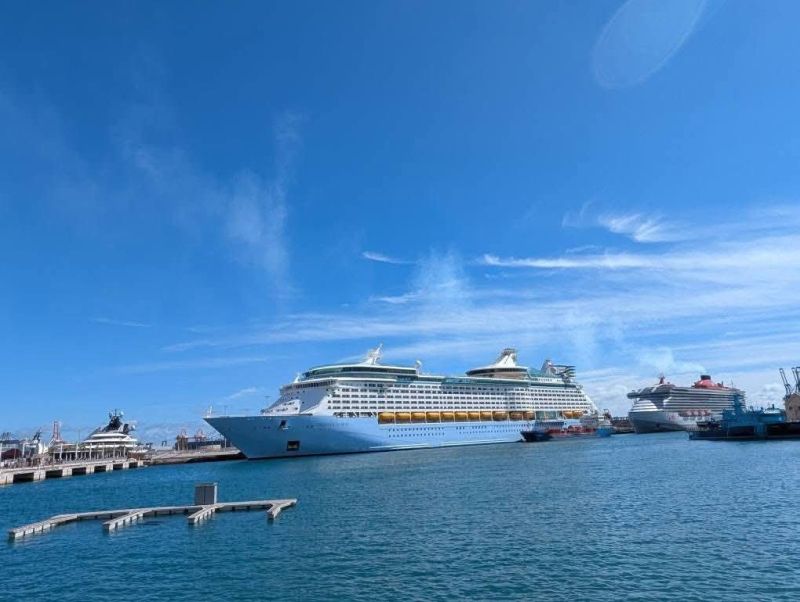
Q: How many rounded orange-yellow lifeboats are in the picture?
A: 13